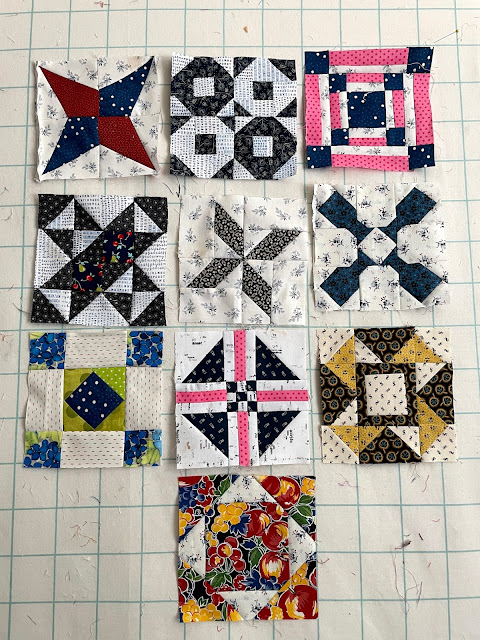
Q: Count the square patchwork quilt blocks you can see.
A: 10